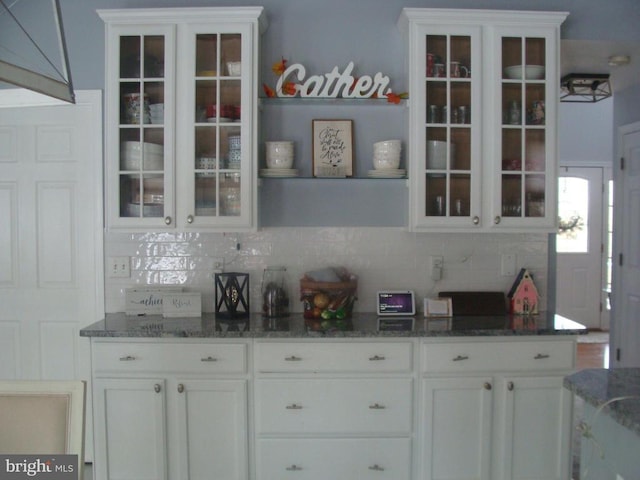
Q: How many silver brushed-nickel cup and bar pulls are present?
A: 10